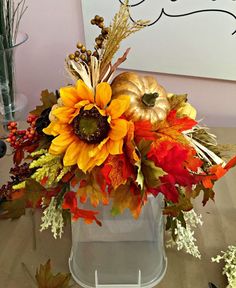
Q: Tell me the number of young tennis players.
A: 0